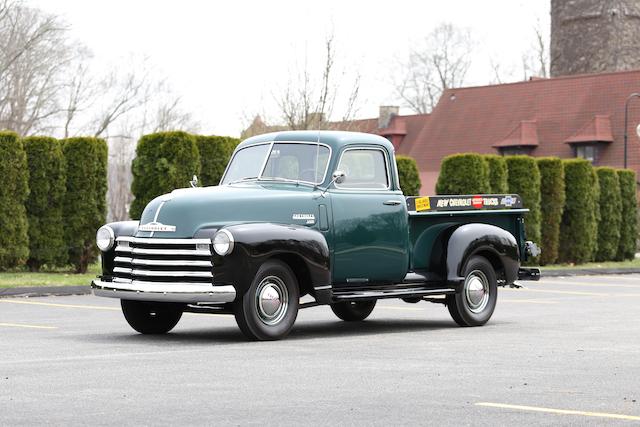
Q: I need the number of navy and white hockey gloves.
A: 0